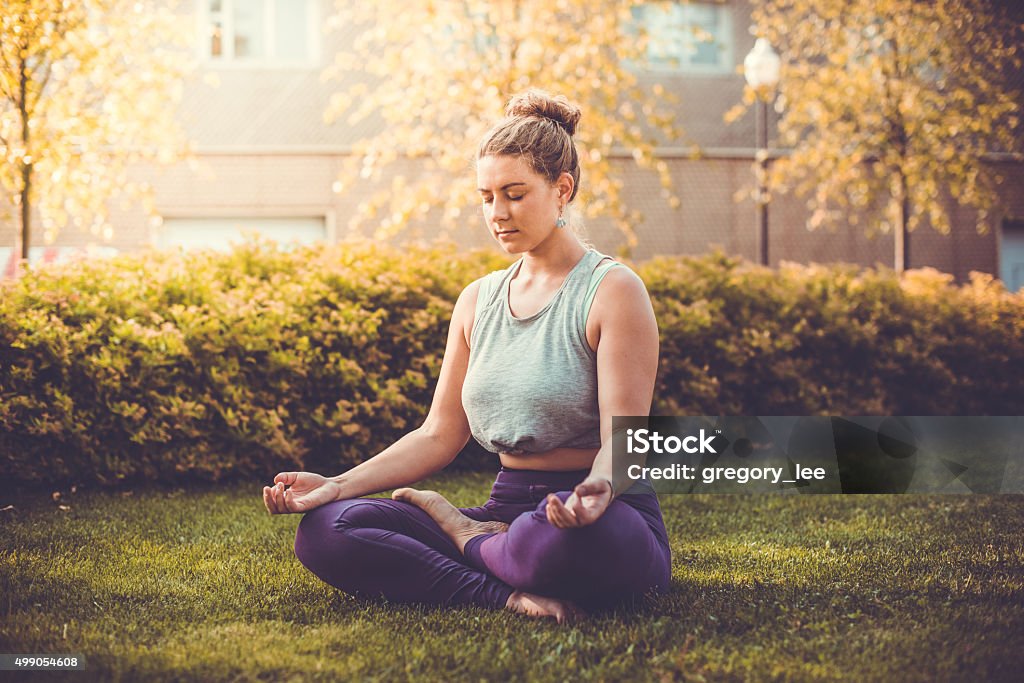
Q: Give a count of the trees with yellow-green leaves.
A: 3